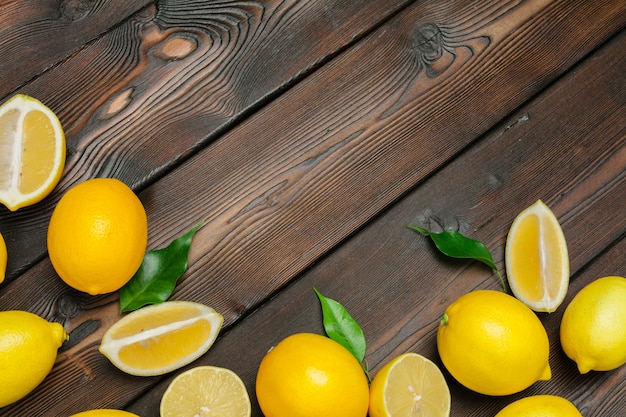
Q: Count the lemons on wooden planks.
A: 13